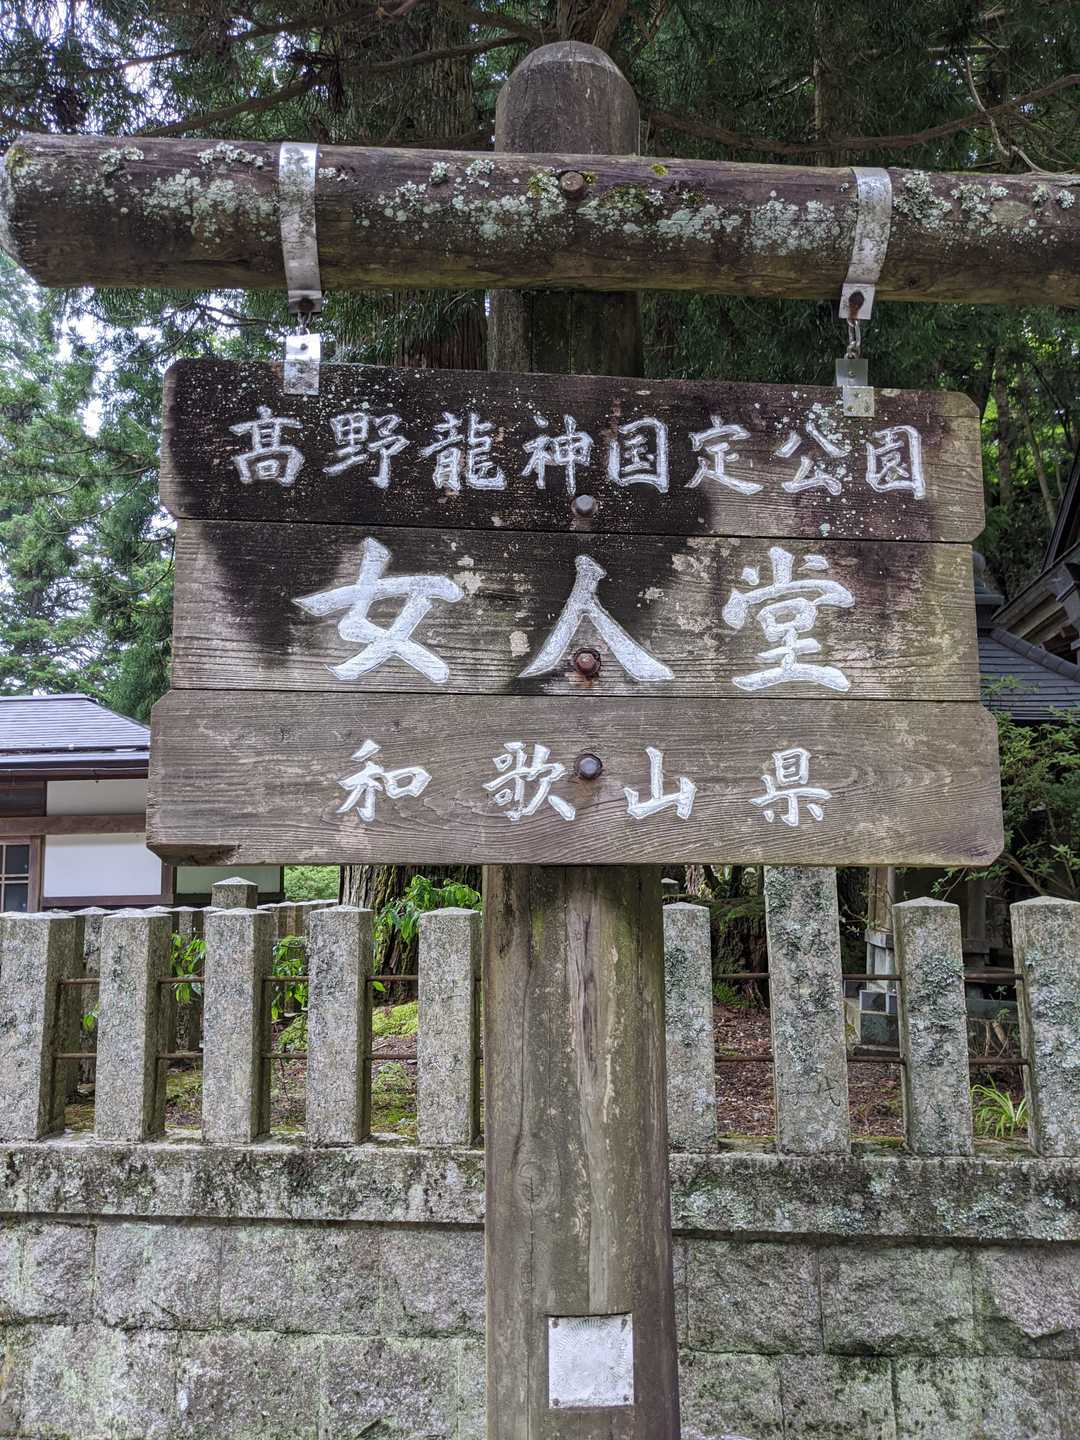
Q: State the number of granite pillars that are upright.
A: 9